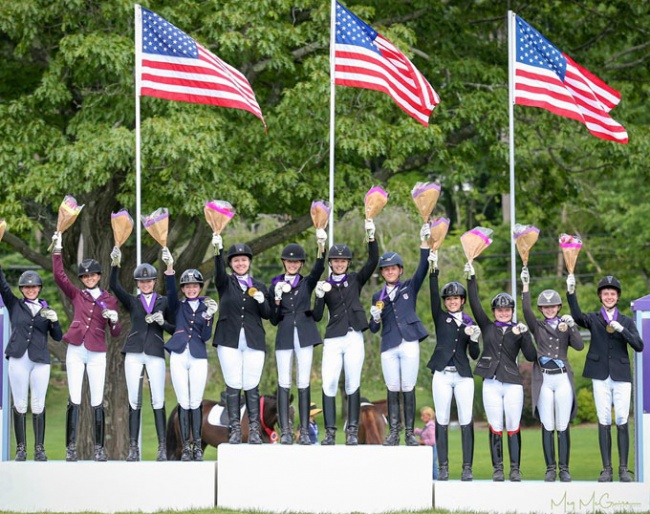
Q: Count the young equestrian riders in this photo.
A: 12